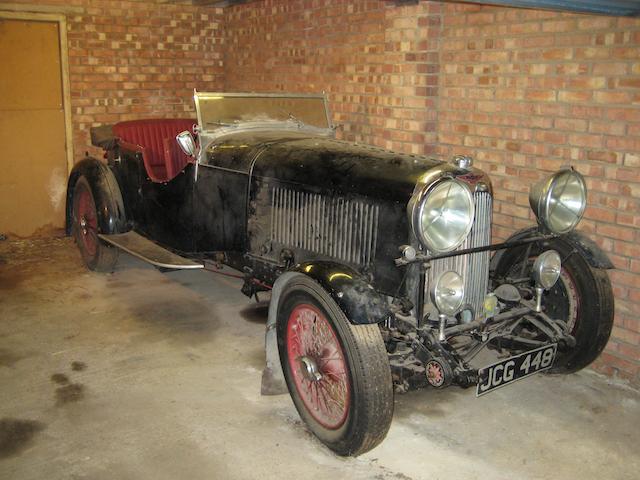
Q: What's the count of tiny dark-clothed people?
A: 0